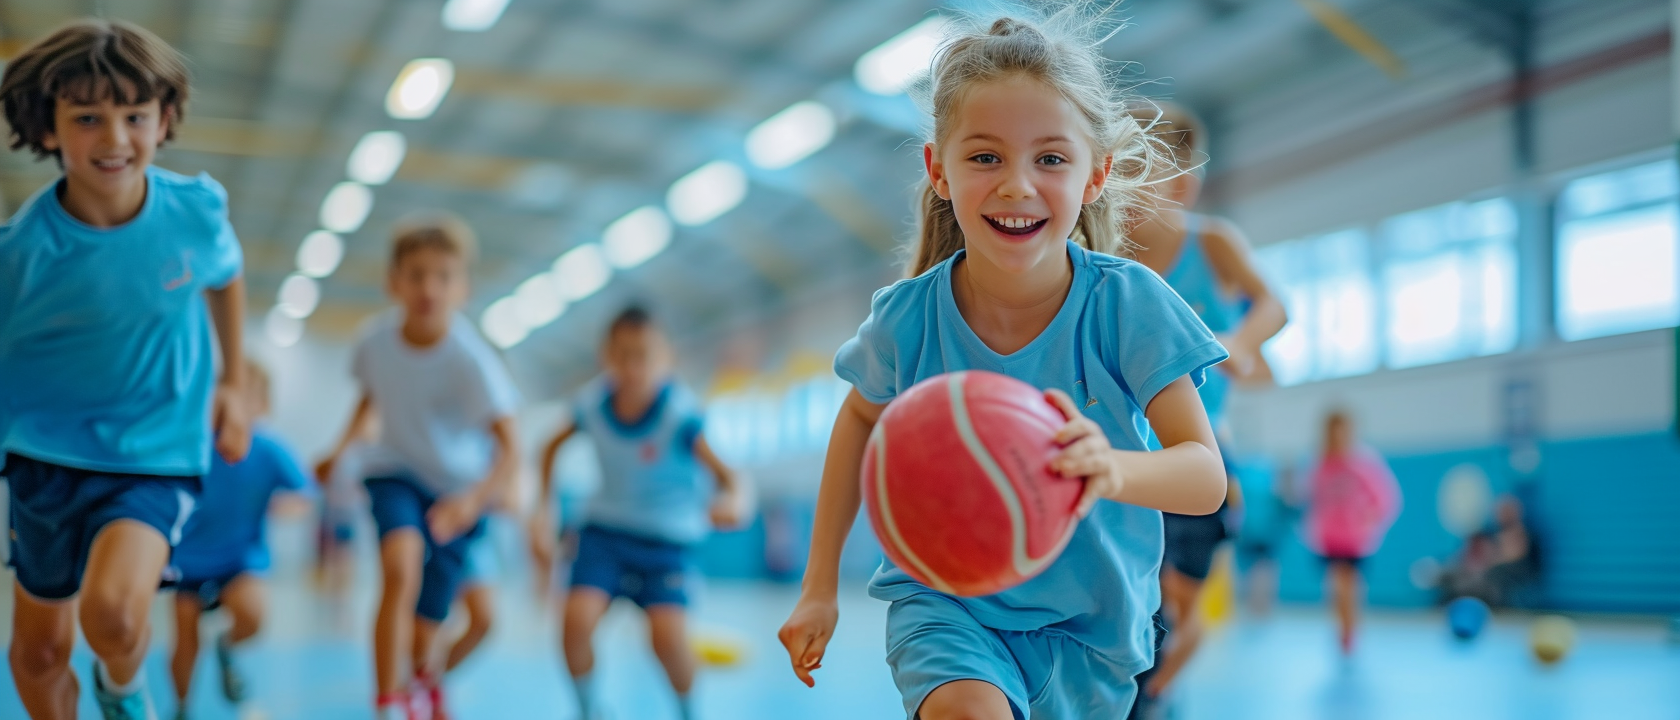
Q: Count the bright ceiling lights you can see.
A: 14